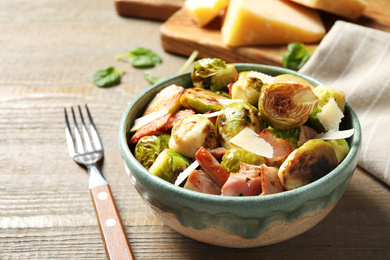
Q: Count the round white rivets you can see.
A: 2